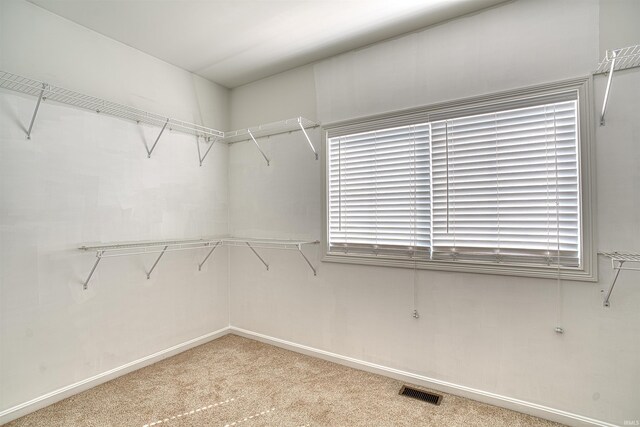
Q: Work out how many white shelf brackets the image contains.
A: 12